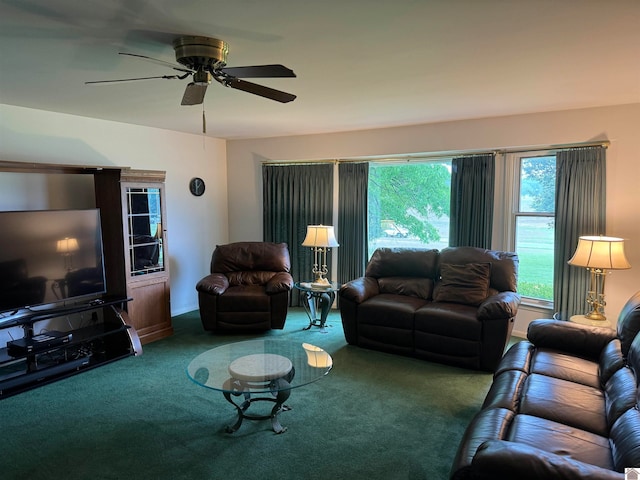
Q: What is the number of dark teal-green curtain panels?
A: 4